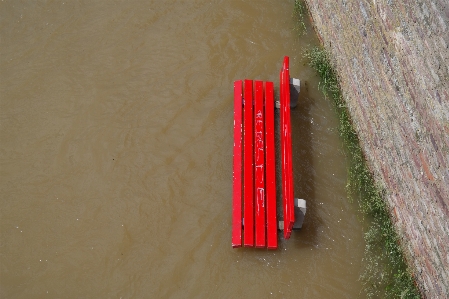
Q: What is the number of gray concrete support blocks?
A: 2